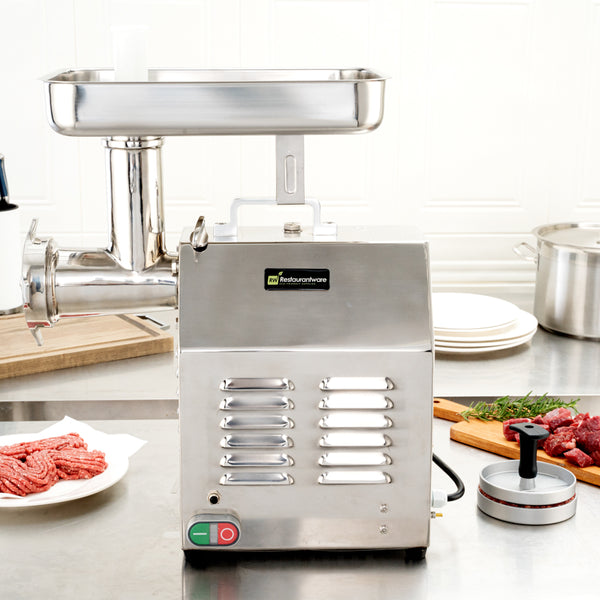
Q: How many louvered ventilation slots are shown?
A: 12